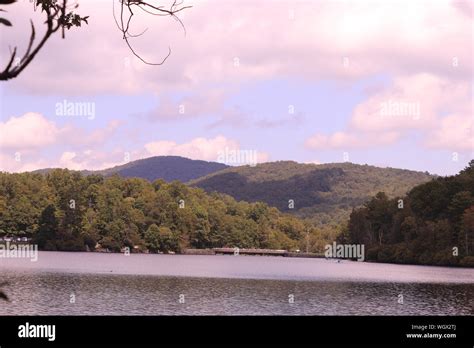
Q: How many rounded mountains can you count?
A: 2